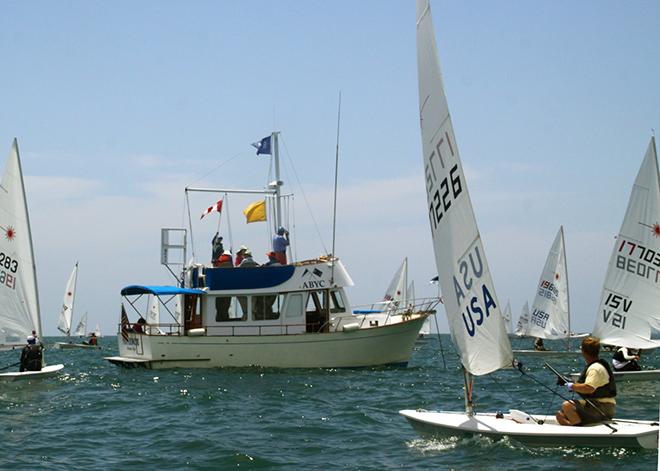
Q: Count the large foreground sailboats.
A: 3